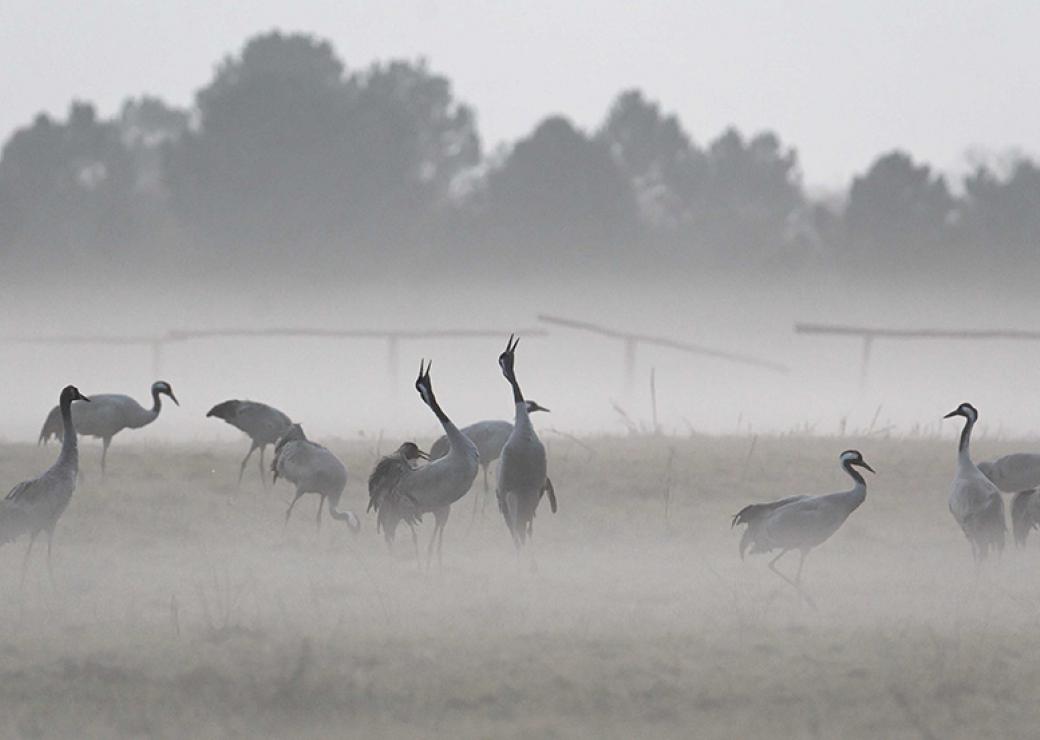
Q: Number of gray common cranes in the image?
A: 12